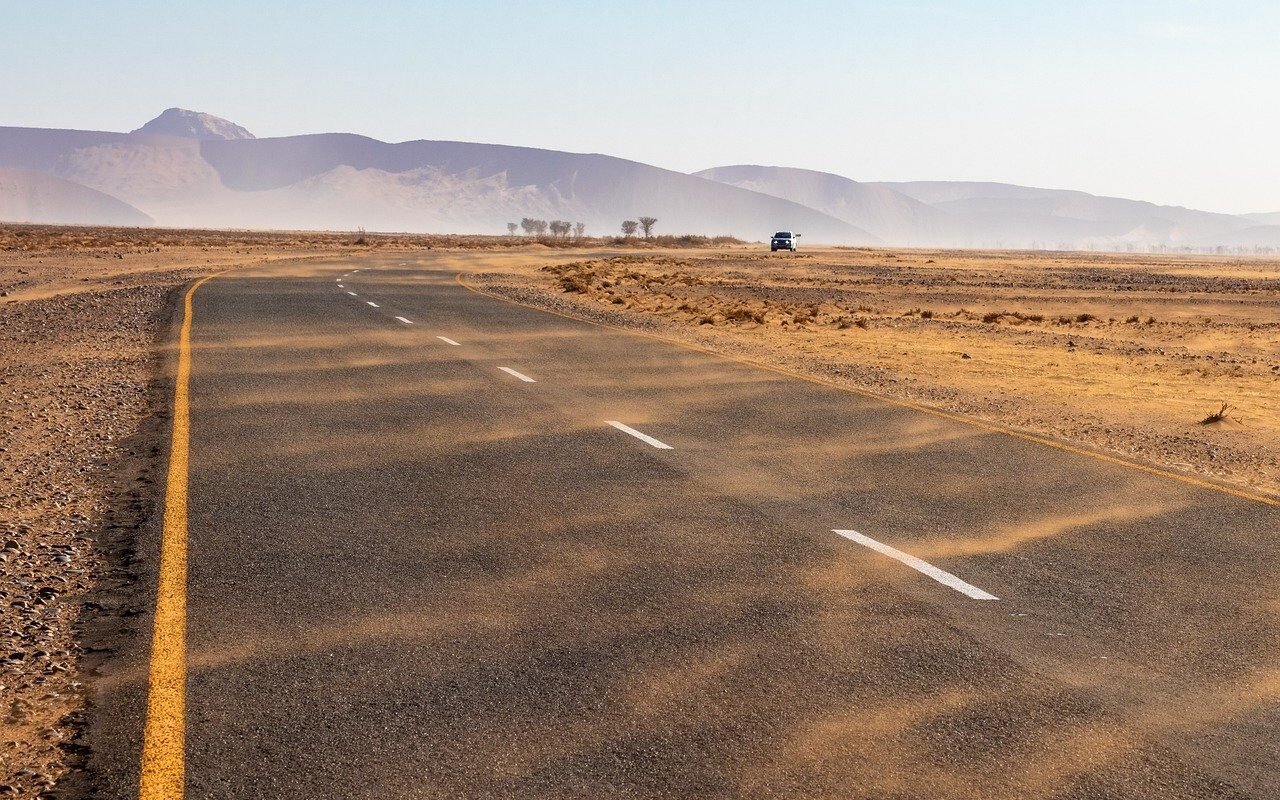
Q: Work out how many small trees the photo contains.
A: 8